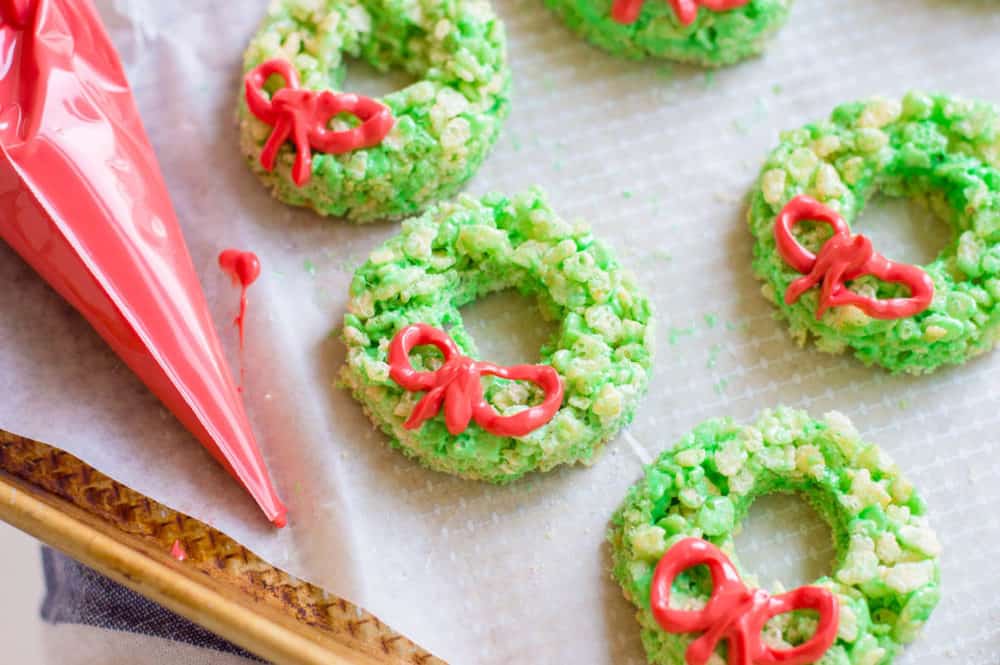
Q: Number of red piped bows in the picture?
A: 5